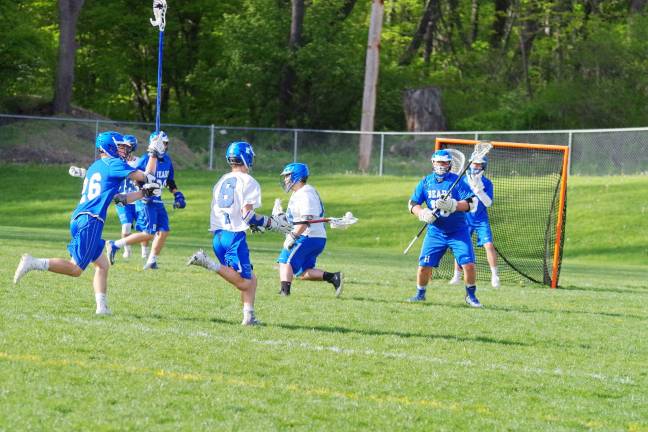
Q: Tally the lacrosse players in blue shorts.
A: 7